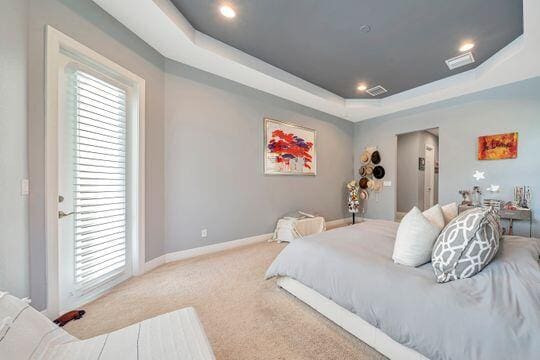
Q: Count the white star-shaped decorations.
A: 2